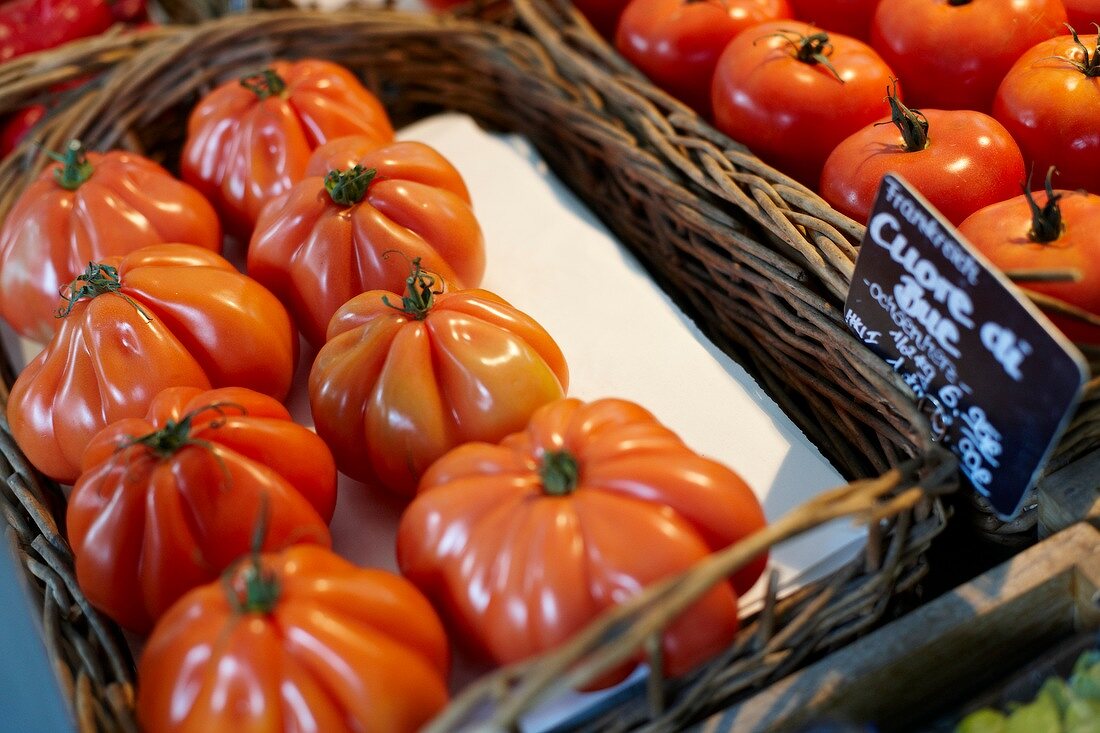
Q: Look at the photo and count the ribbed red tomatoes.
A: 8